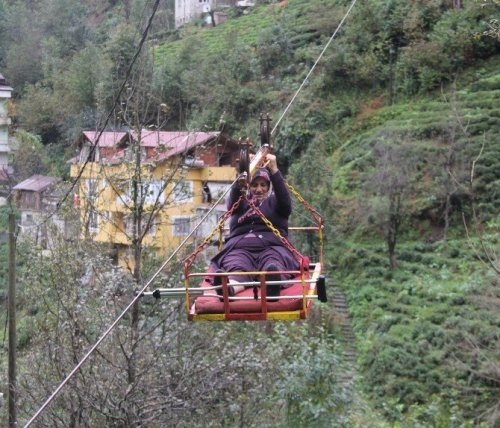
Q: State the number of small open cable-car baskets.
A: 1